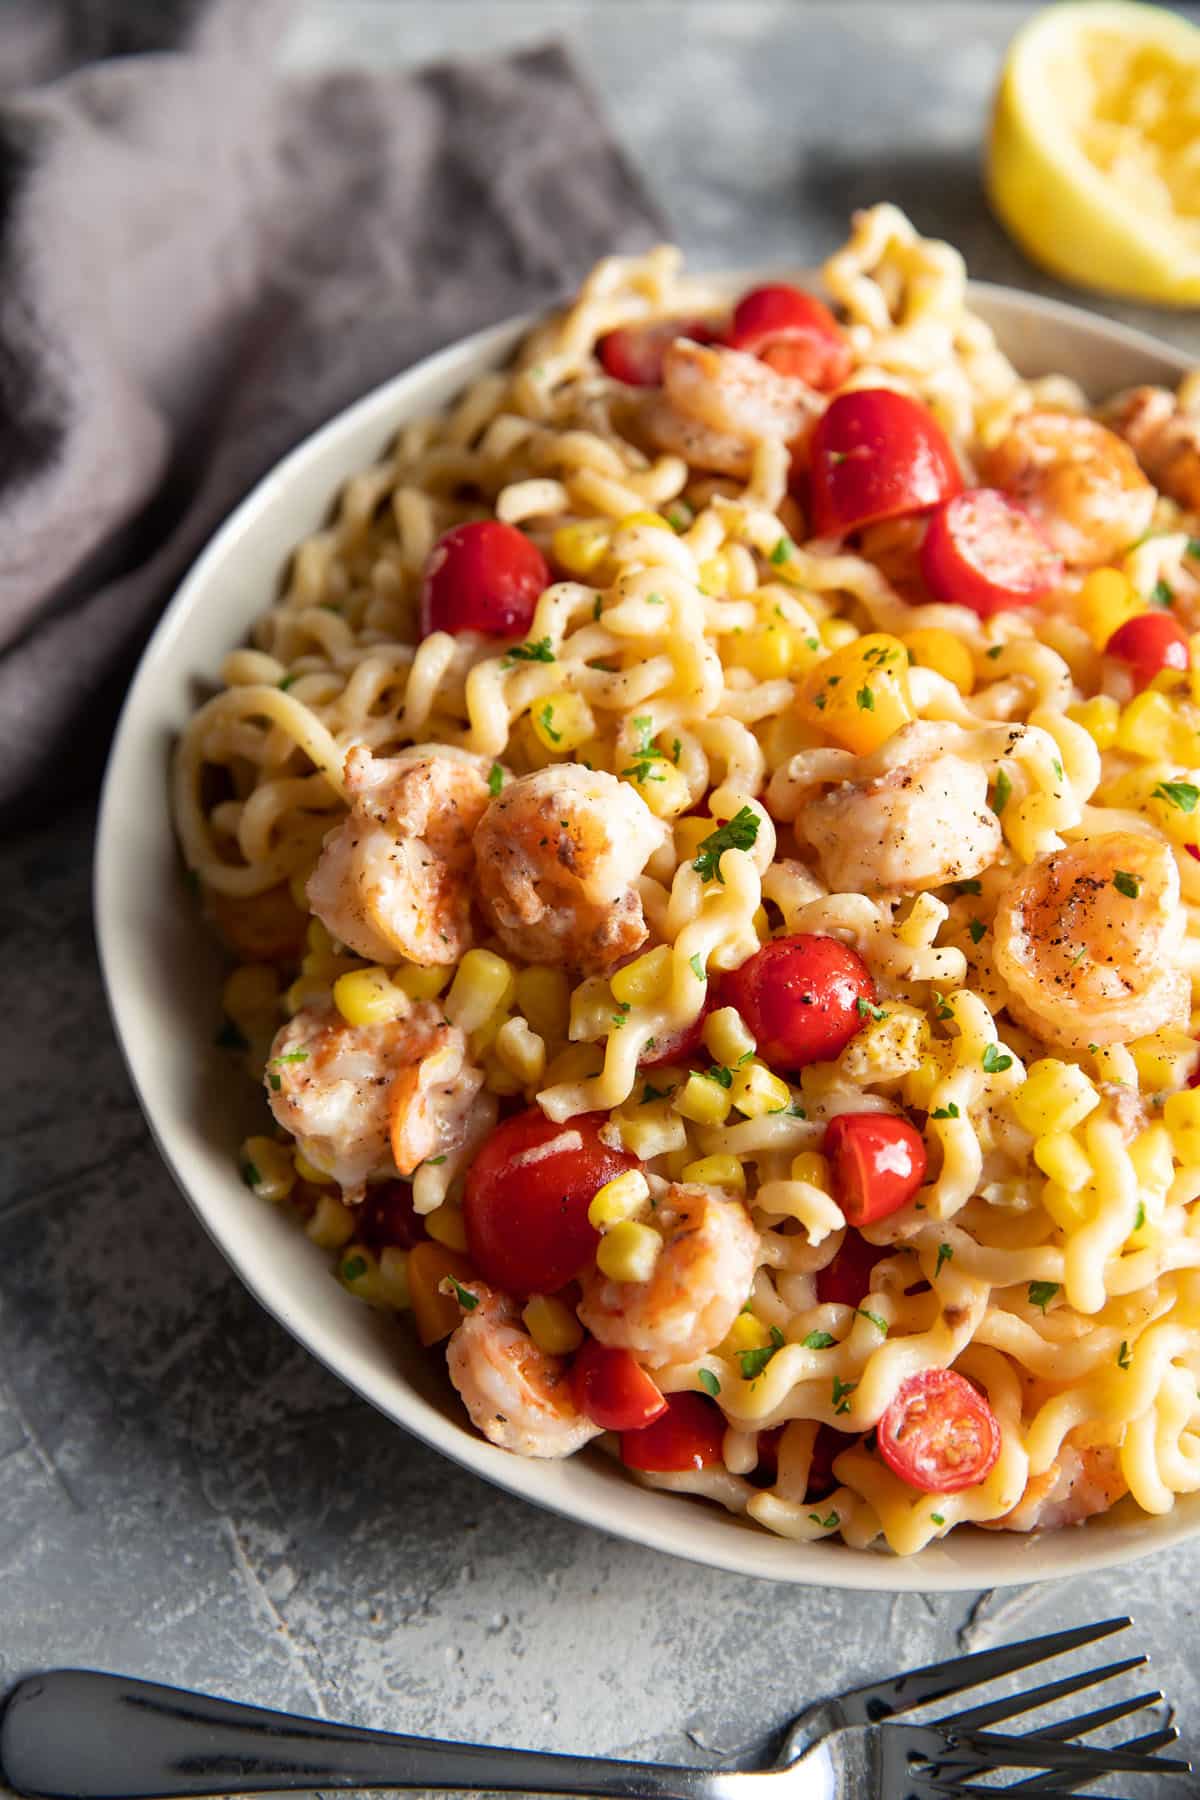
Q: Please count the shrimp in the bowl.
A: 11